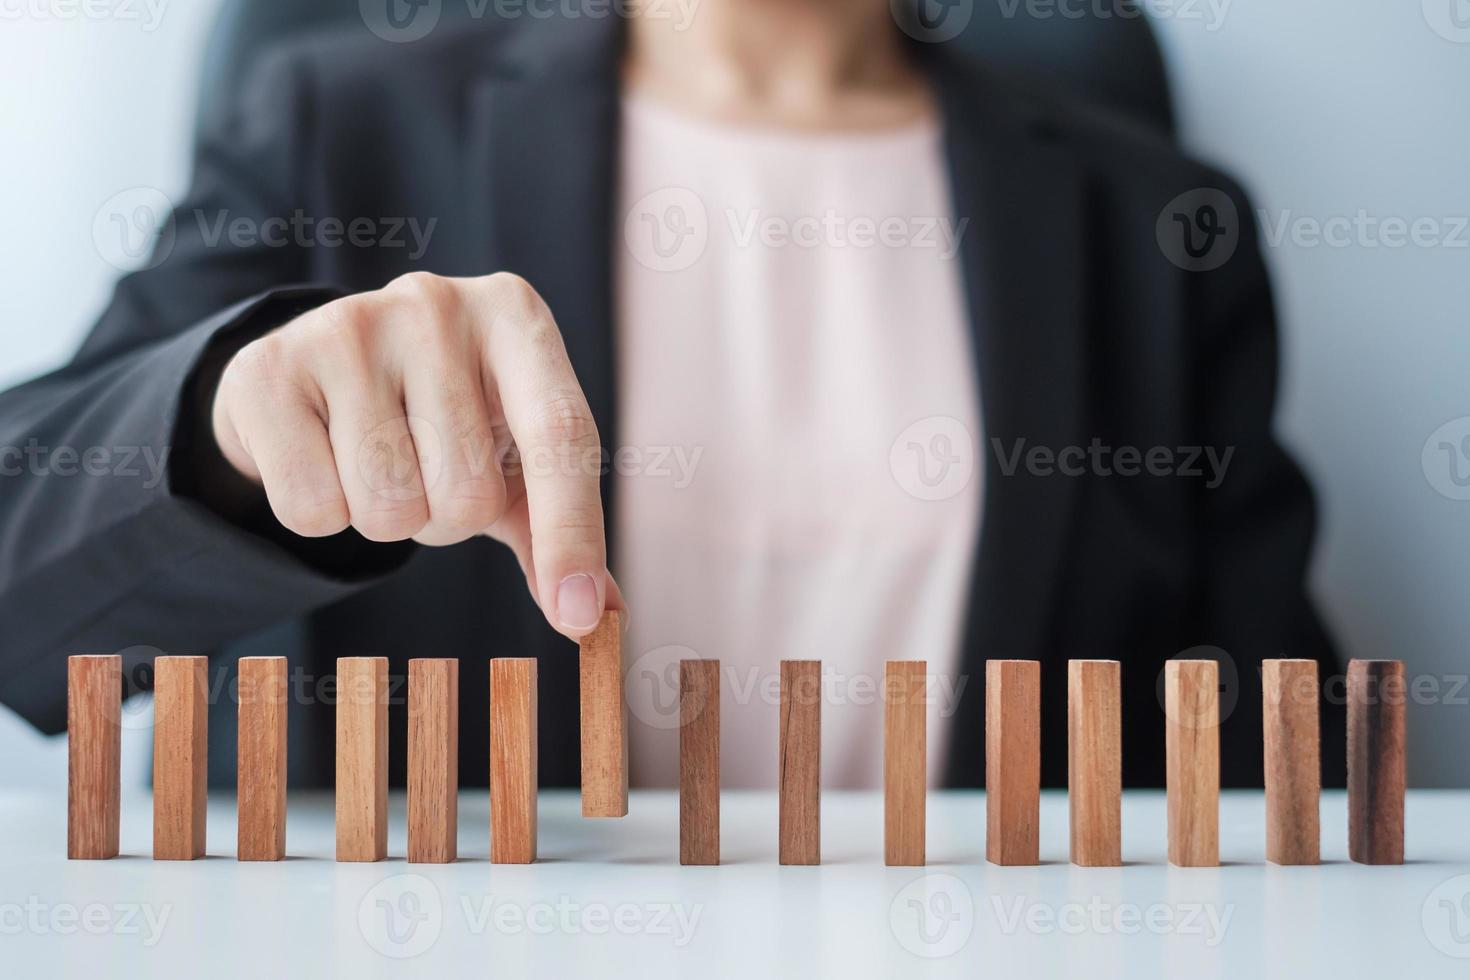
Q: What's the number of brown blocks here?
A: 15